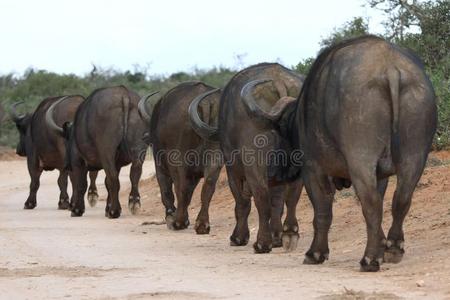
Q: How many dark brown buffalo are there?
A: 5